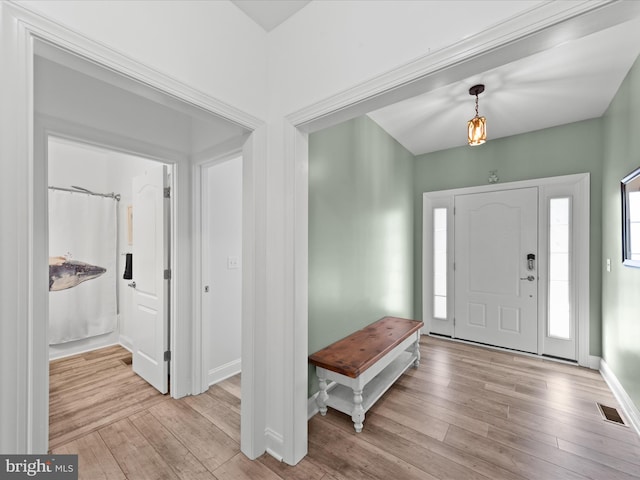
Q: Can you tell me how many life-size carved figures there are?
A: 0